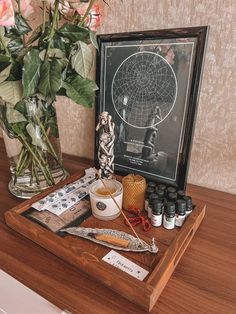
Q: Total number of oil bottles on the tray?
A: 12